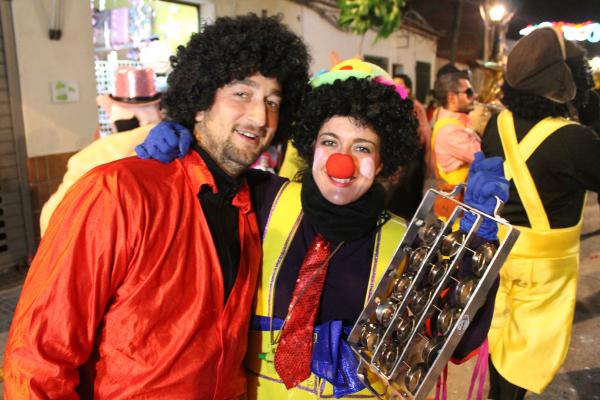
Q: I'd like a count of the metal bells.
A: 15